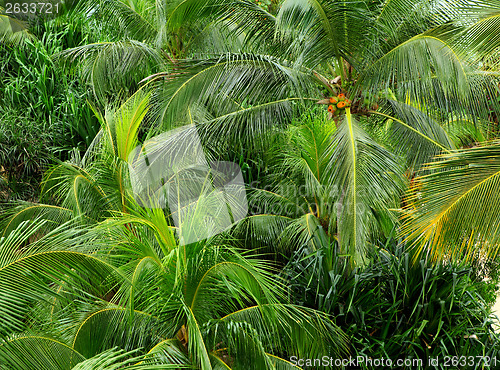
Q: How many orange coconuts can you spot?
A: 5